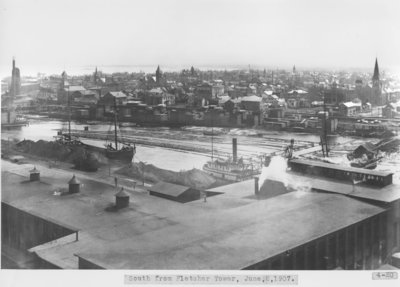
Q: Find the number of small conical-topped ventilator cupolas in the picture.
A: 3